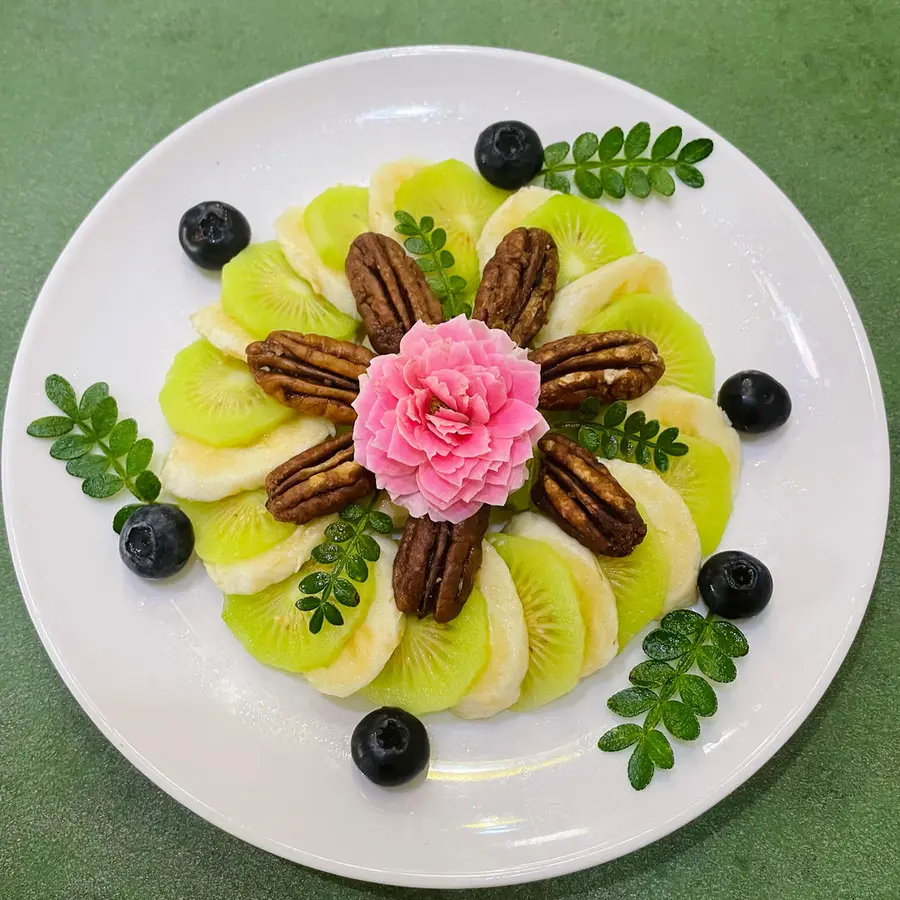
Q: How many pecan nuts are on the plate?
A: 7